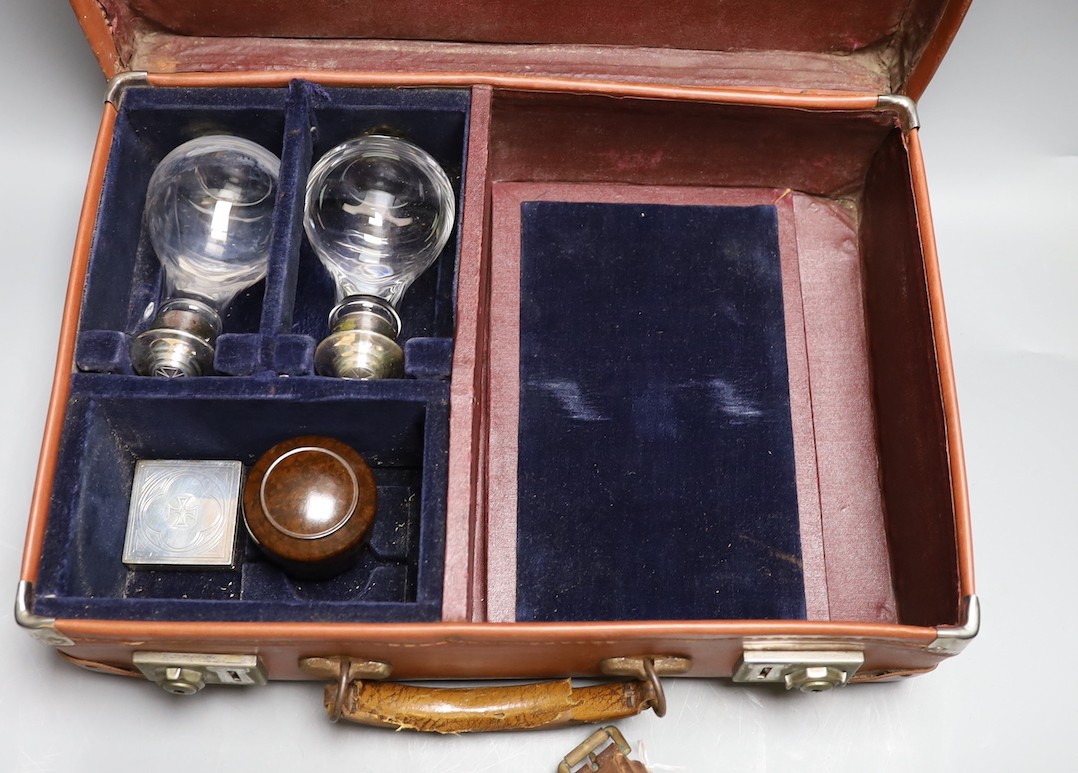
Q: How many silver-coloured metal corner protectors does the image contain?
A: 4